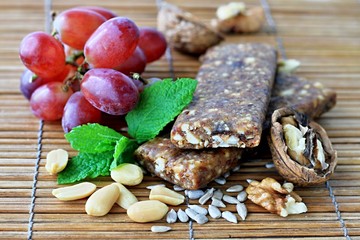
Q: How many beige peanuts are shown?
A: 7